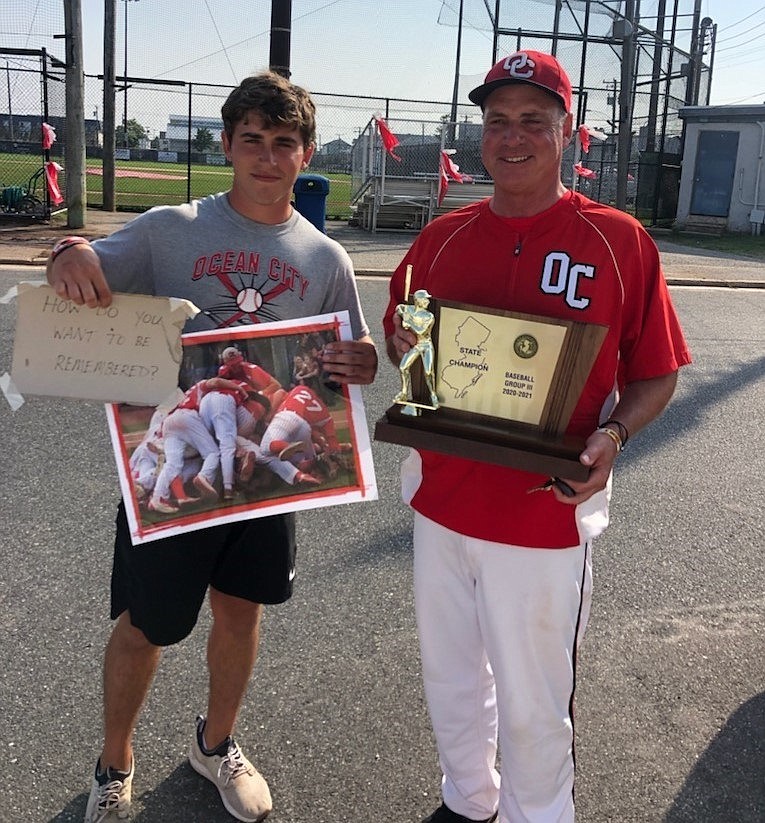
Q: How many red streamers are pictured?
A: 6